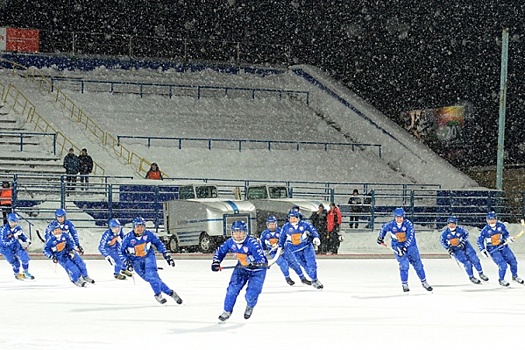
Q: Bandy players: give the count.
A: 11